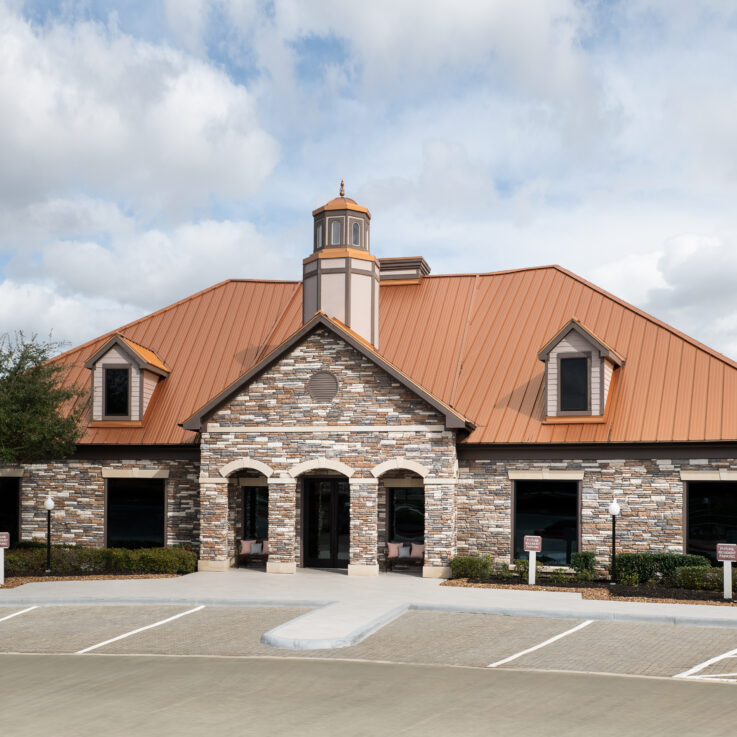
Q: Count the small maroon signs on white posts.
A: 3